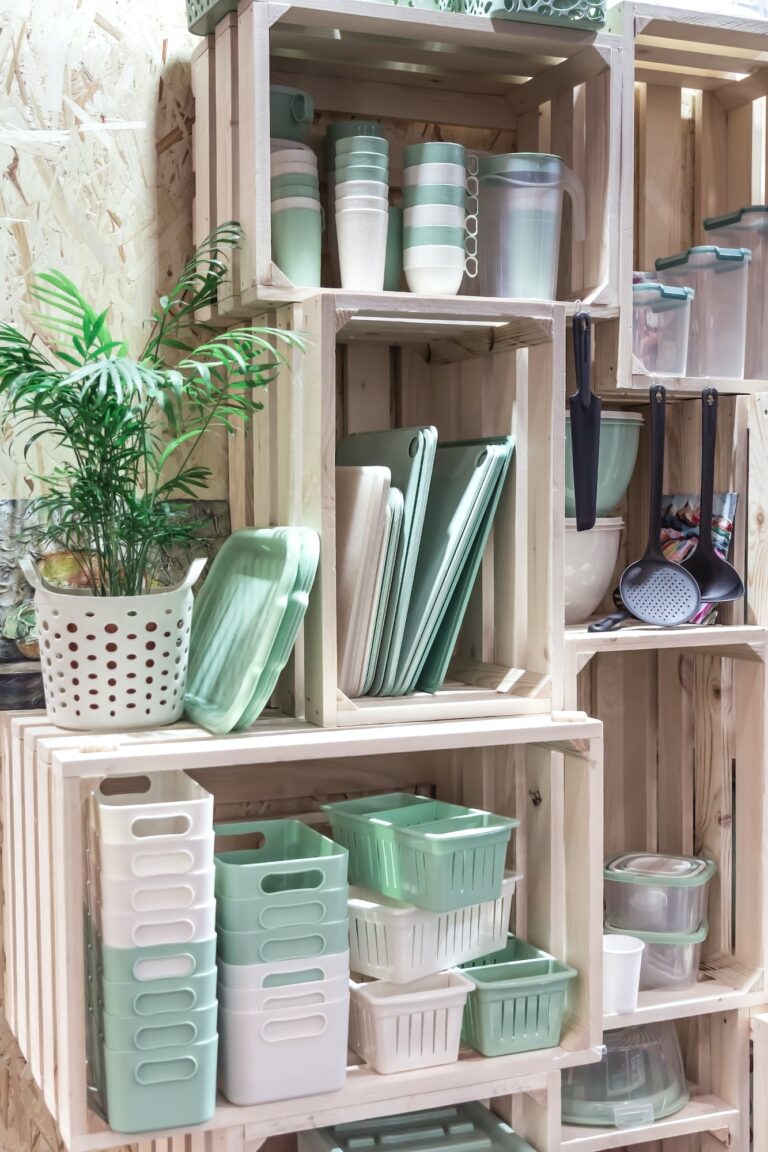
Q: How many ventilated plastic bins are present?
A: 4